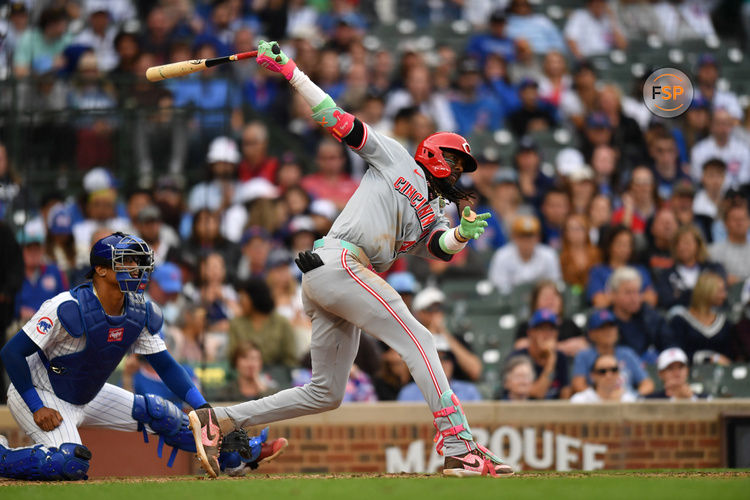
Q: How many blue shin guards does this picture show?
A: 2